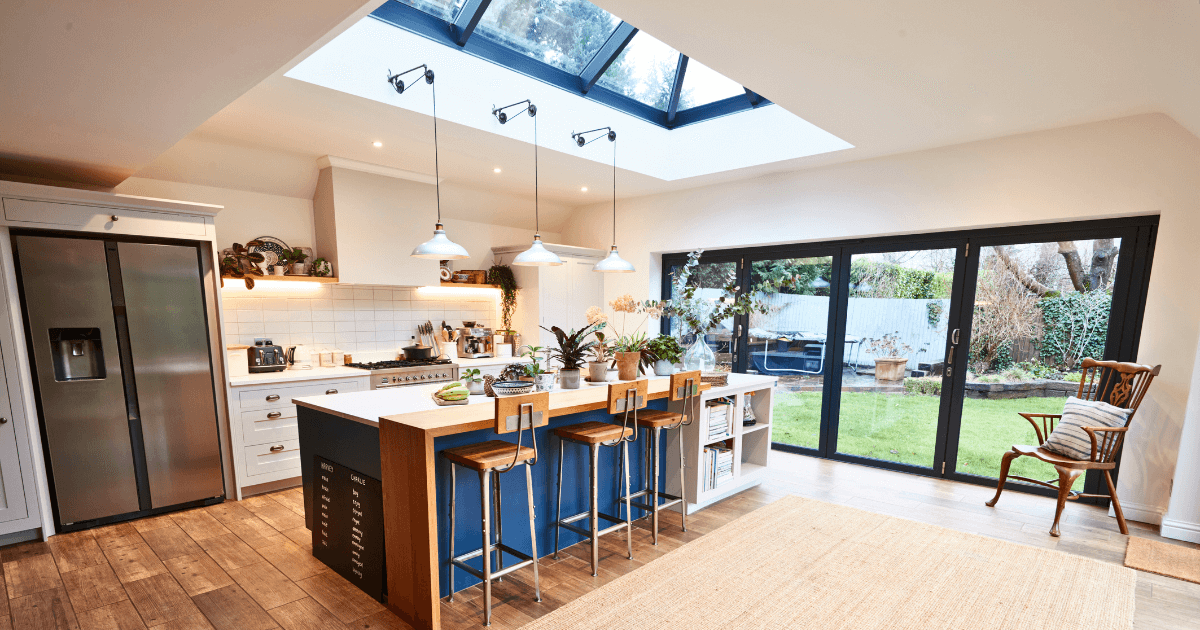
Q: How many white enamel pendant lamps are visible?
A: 3